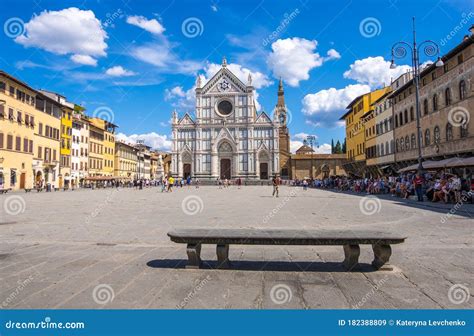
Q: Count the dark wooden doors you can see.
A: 3